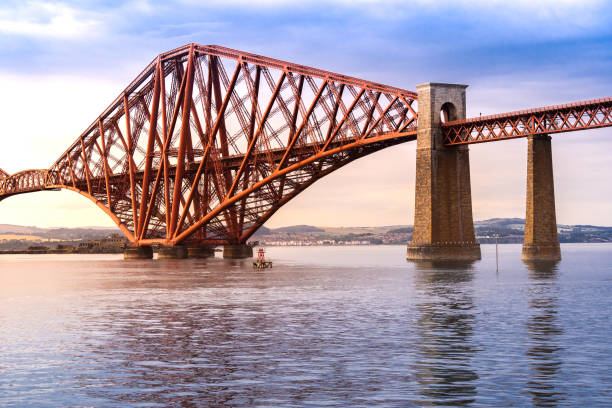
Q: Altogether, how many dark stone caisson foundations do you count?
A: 4